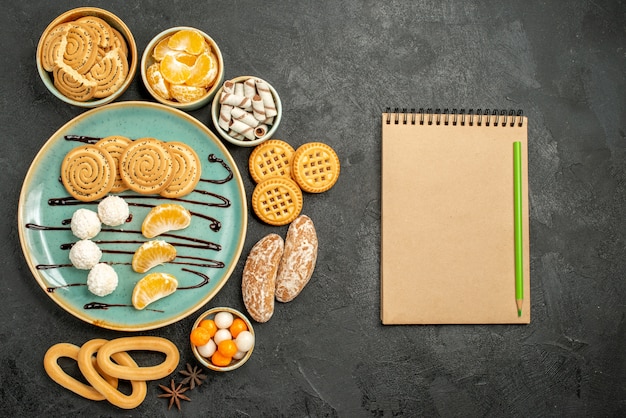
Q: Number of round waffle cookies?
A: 3